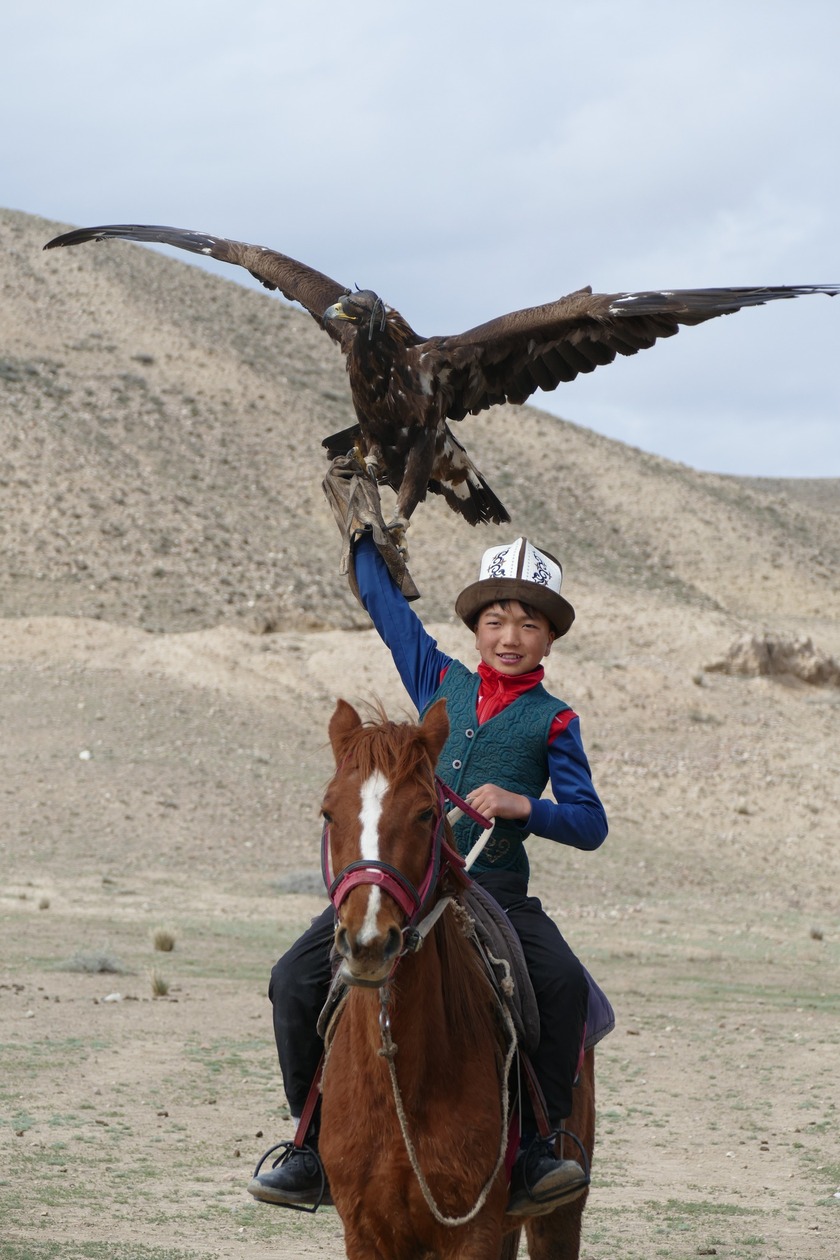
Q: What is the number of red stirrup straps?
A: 2